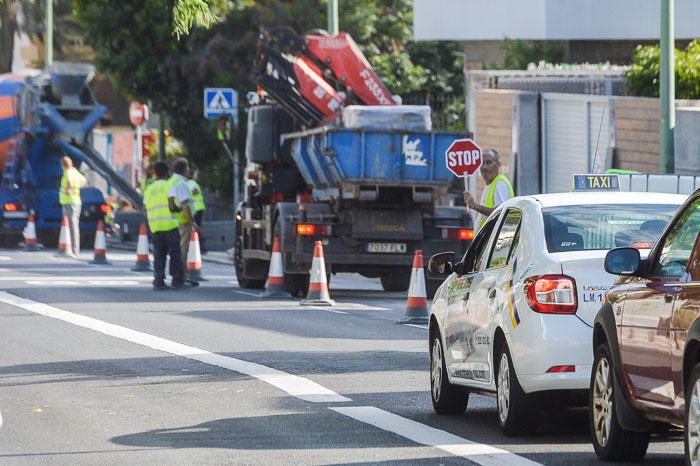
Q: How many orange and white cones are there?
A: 8